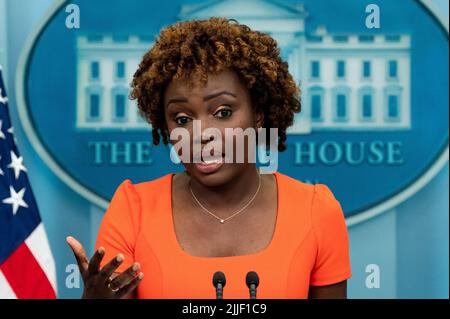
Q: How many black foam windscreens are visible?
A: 2